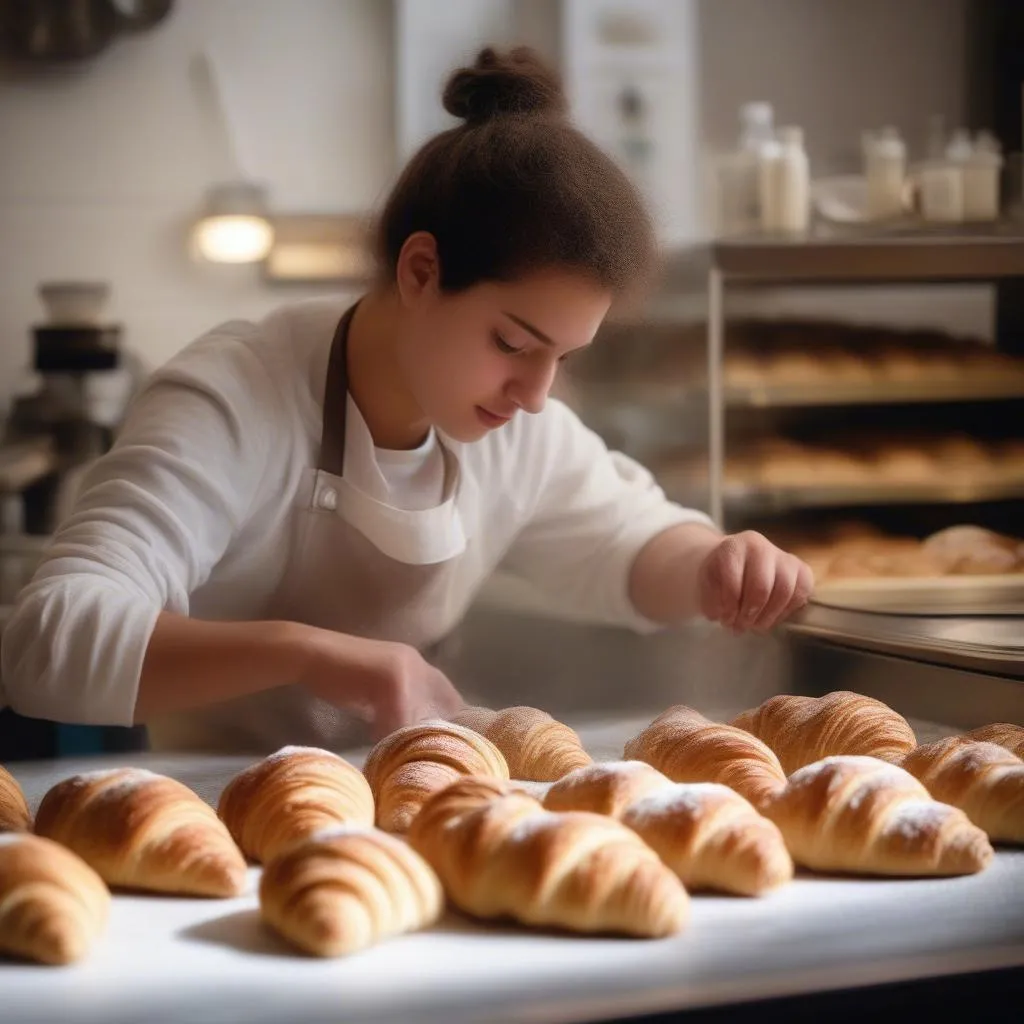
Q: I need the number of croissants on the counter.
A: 14